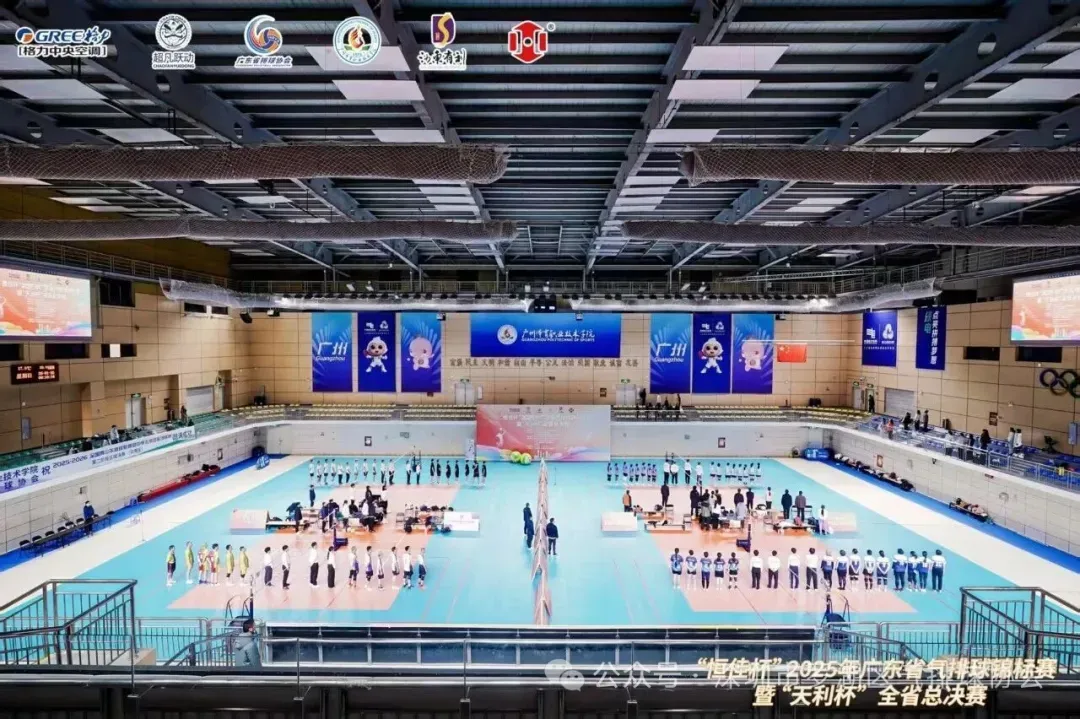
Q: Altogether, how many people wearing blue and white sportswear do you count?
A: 14